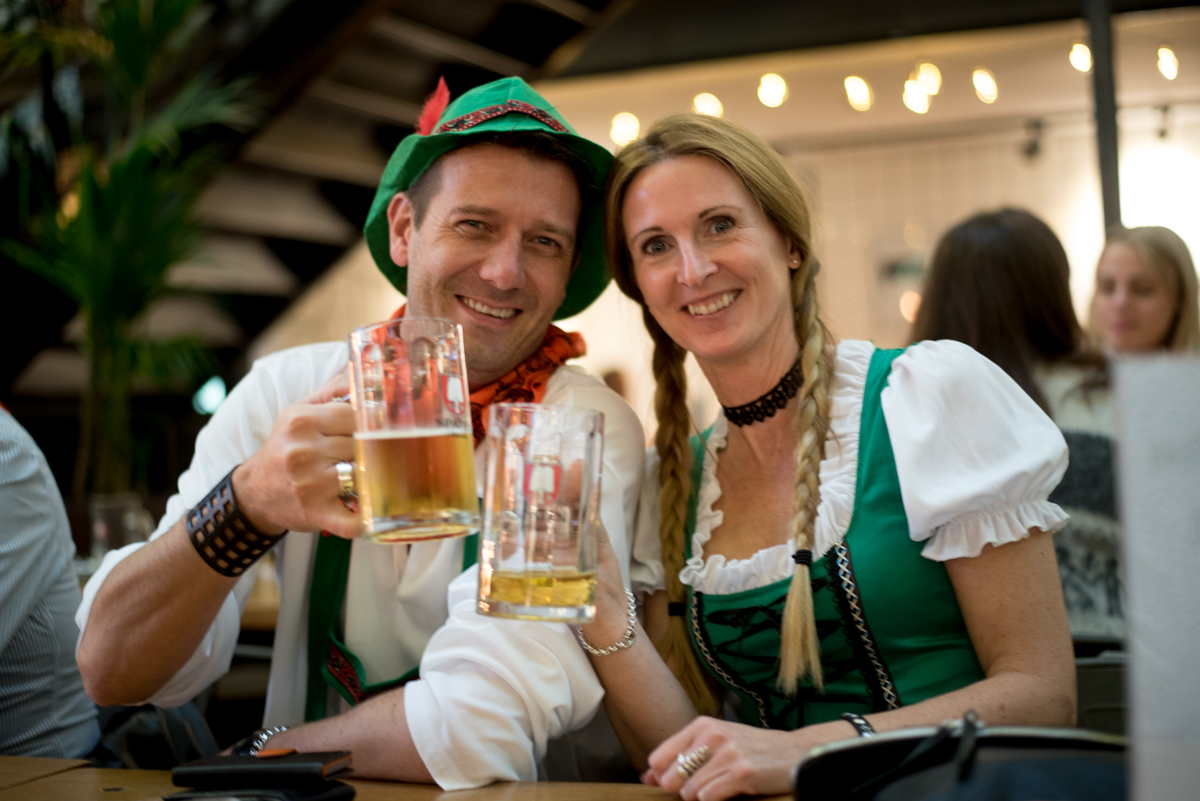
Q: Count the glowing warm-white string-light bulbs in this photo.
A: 9